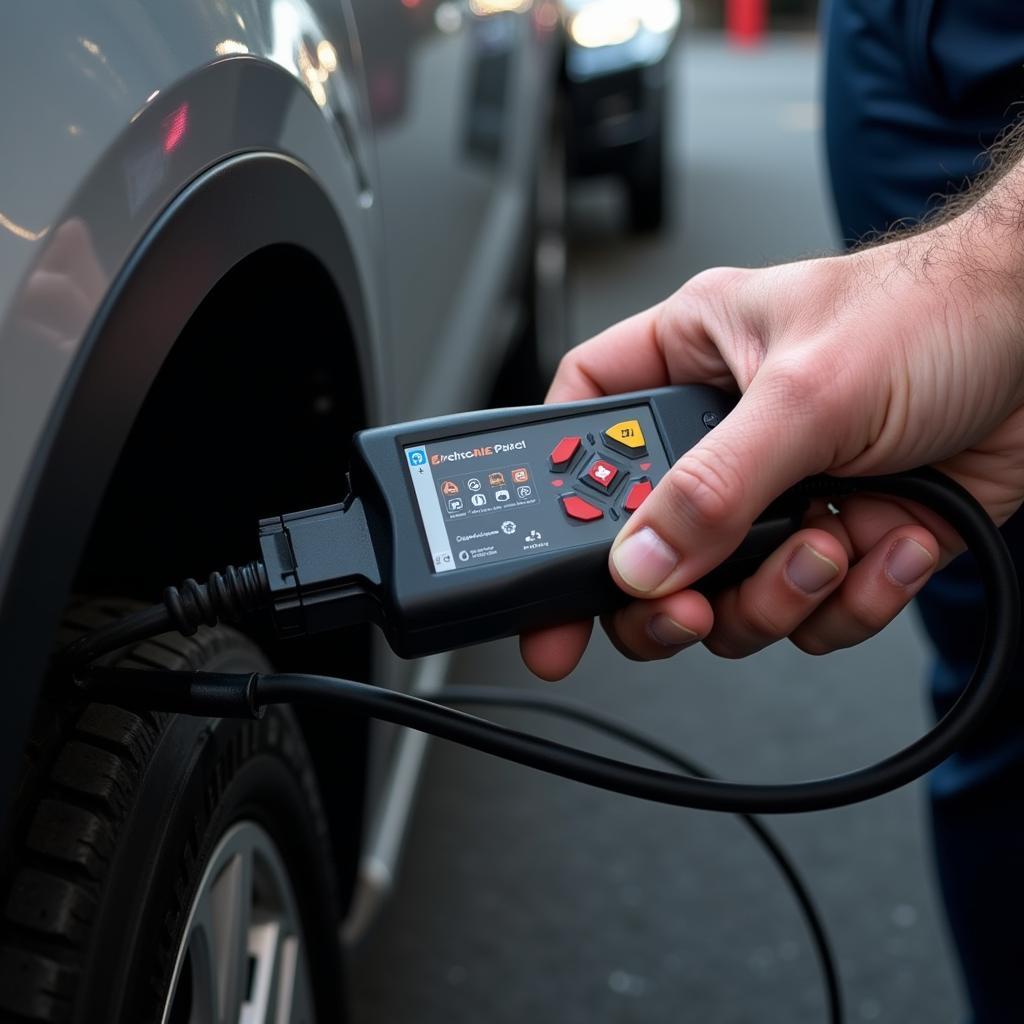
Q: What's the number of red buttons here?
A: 4